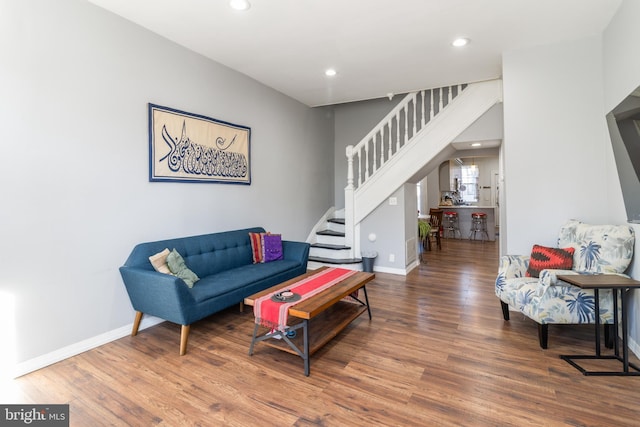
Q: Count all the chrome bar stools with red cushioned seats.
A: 2